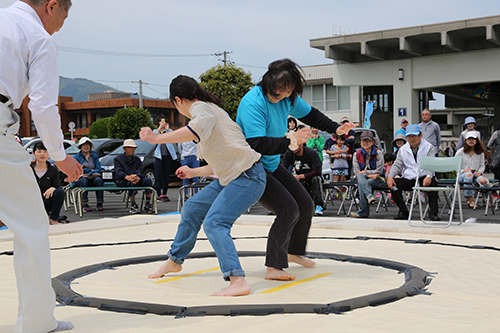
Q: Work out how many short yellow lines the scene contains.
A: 2